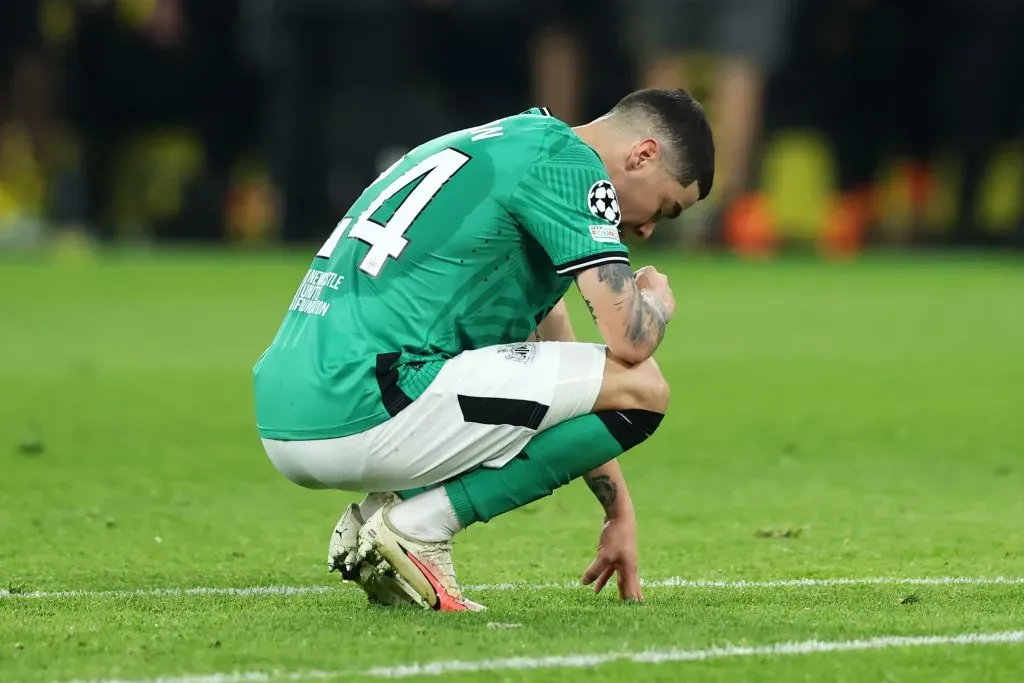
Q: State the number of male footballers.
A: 1